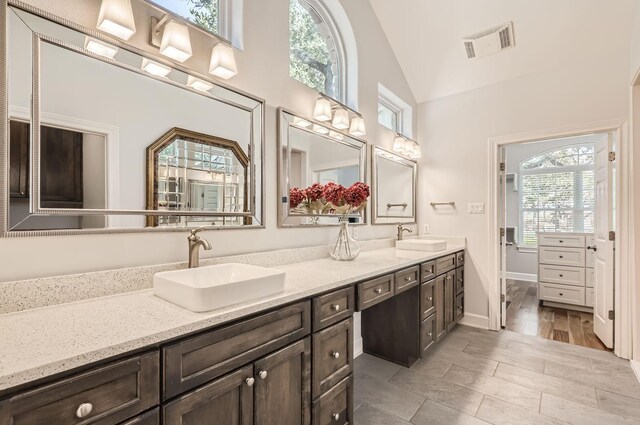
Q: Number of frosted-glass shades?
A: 9